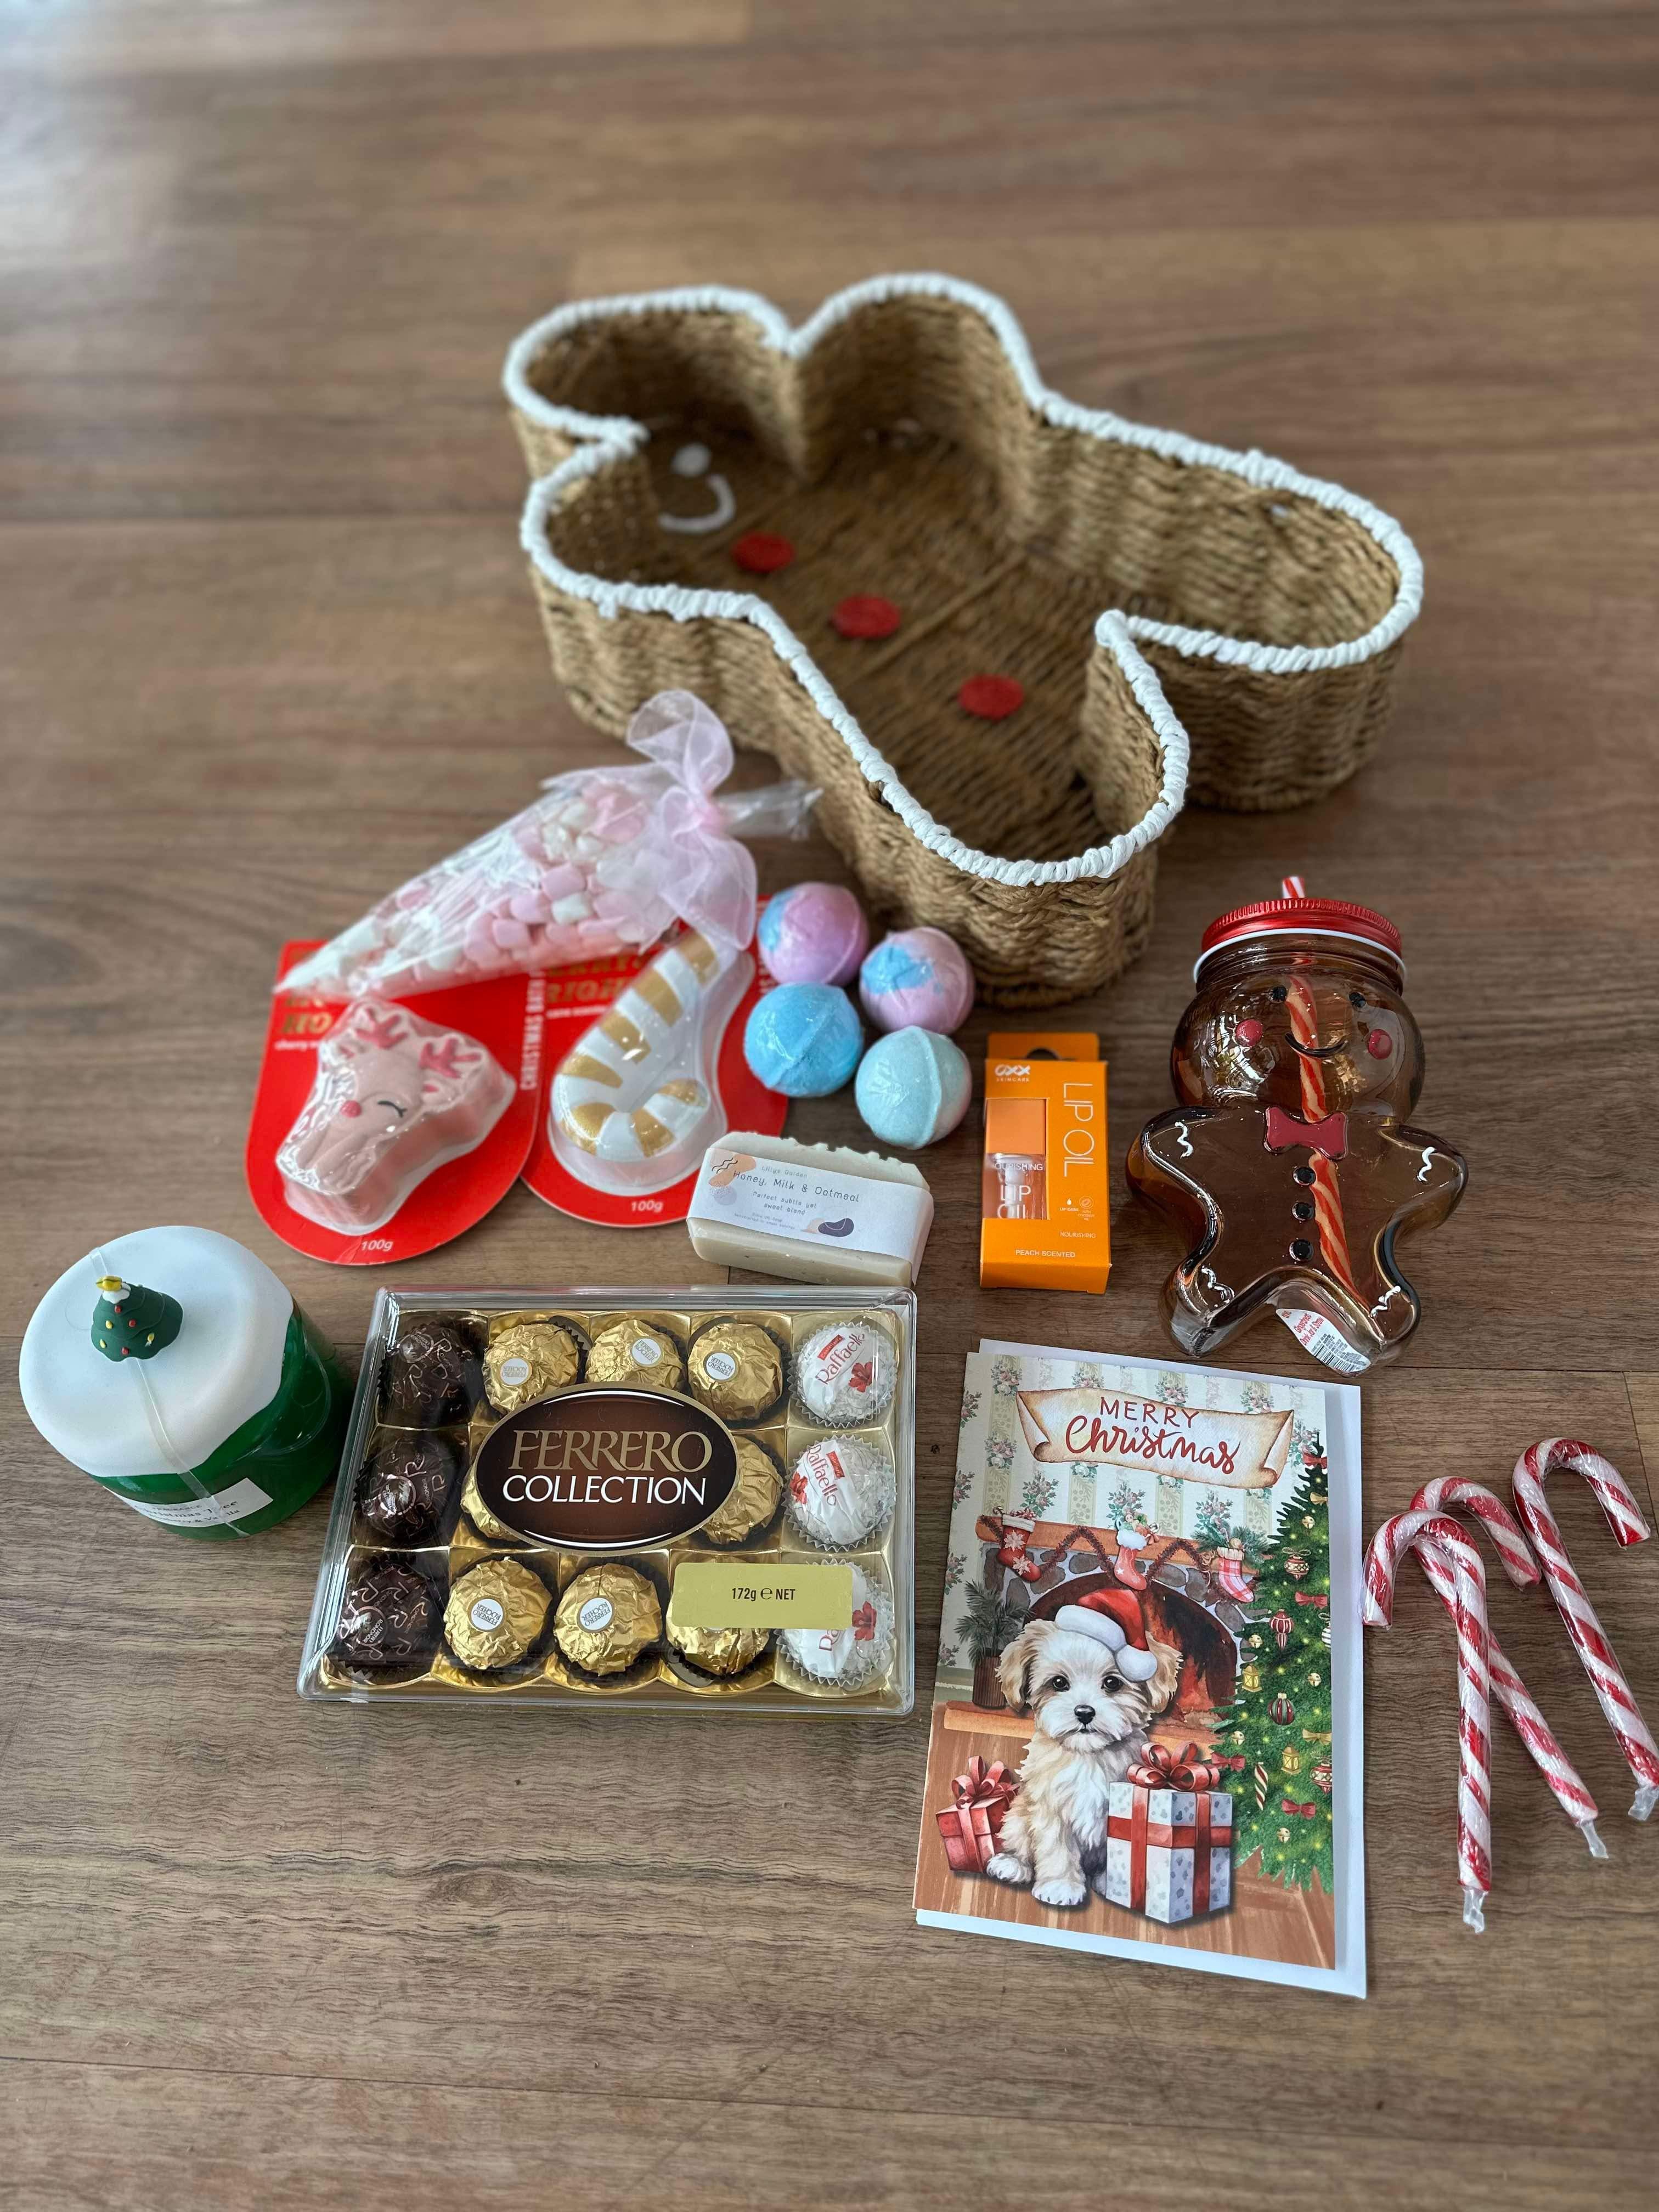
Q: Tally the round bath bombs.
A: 4